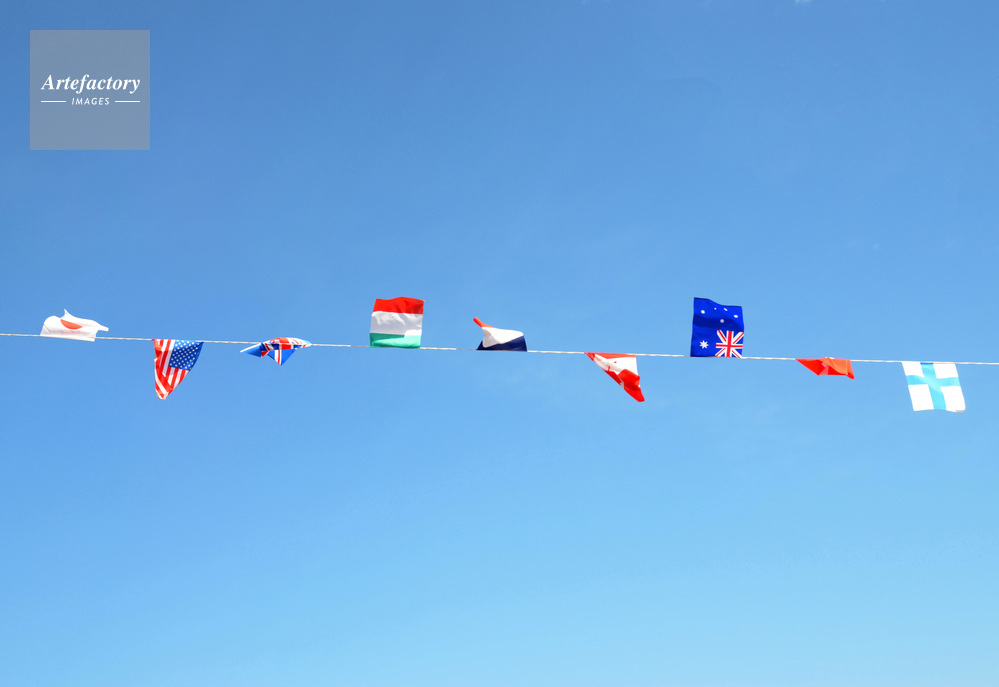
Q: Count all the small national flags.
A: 9